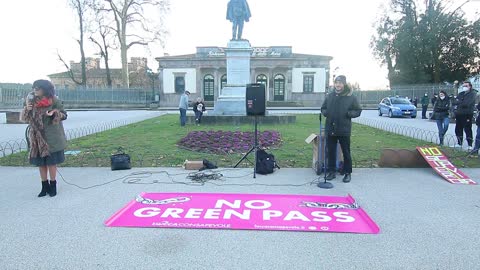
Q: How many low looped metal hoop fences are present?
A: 2